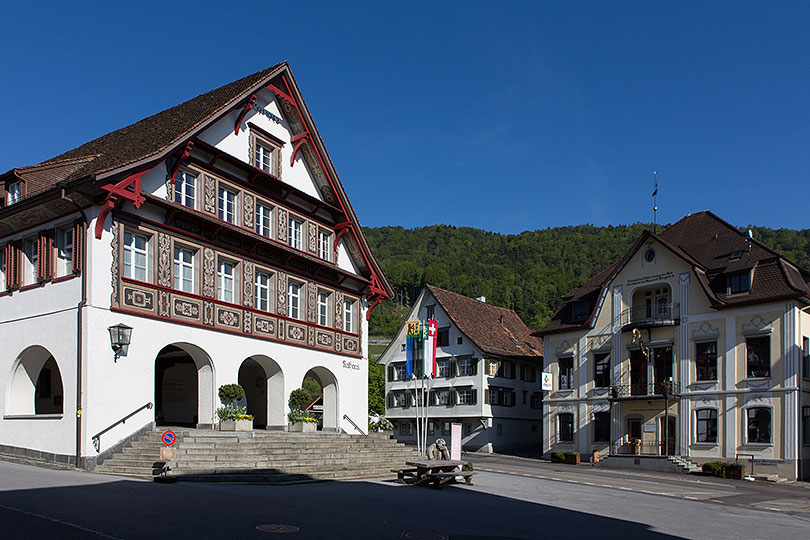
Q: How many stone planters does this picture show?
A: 2